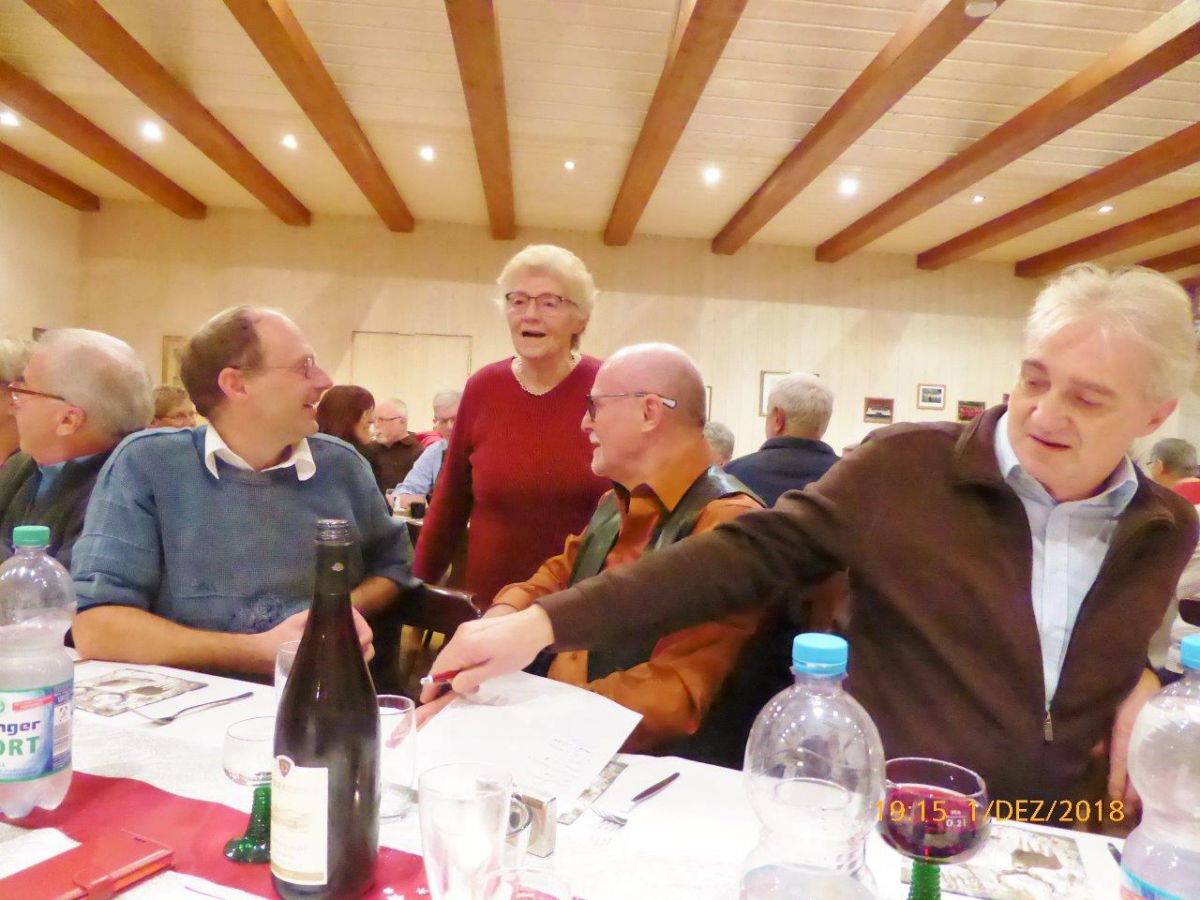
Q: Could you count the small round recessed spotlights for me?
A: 9